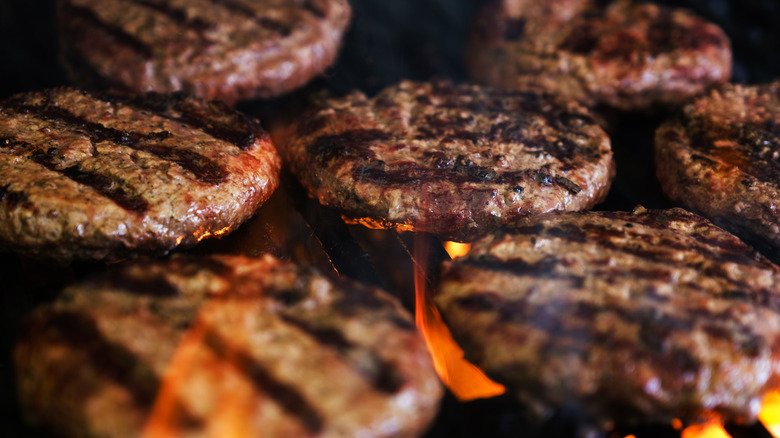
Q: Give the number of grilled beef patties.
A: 7